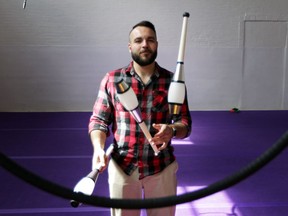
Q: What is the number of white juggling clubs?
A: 3